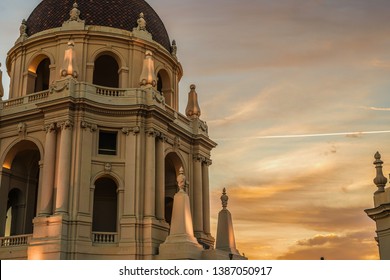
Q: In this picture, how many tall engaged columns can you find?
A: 6